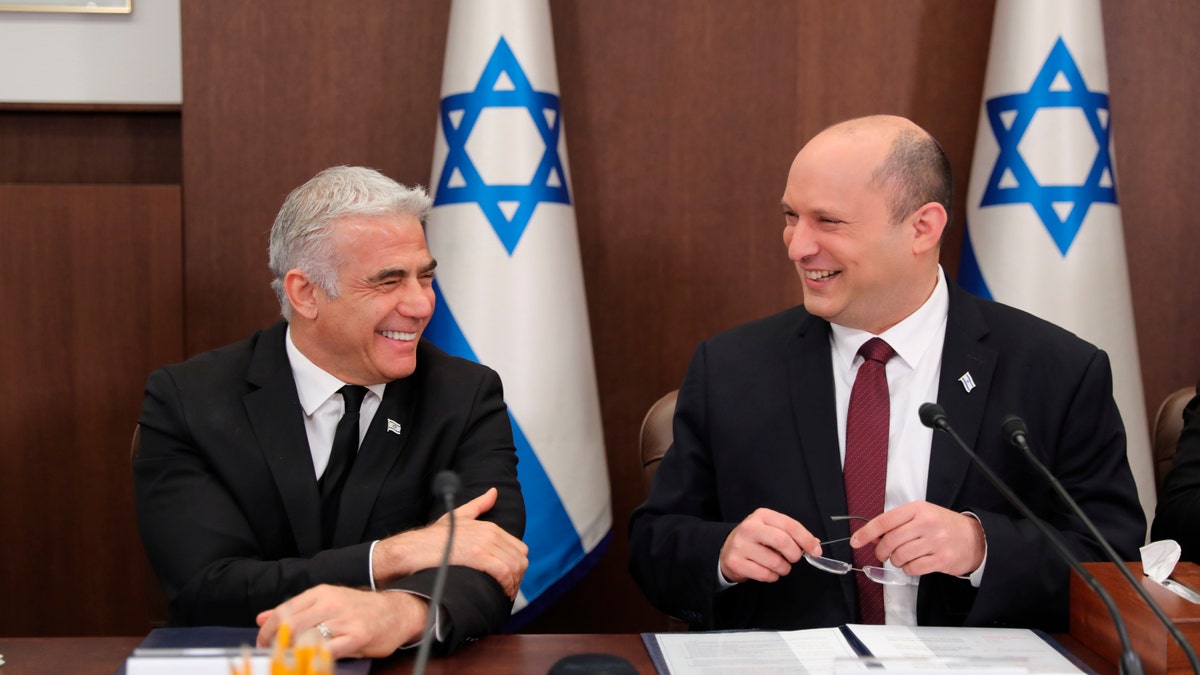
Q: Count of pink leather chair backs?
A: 0